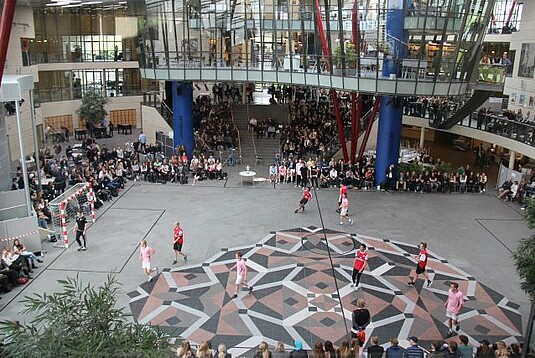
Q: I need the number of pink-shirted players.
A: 4